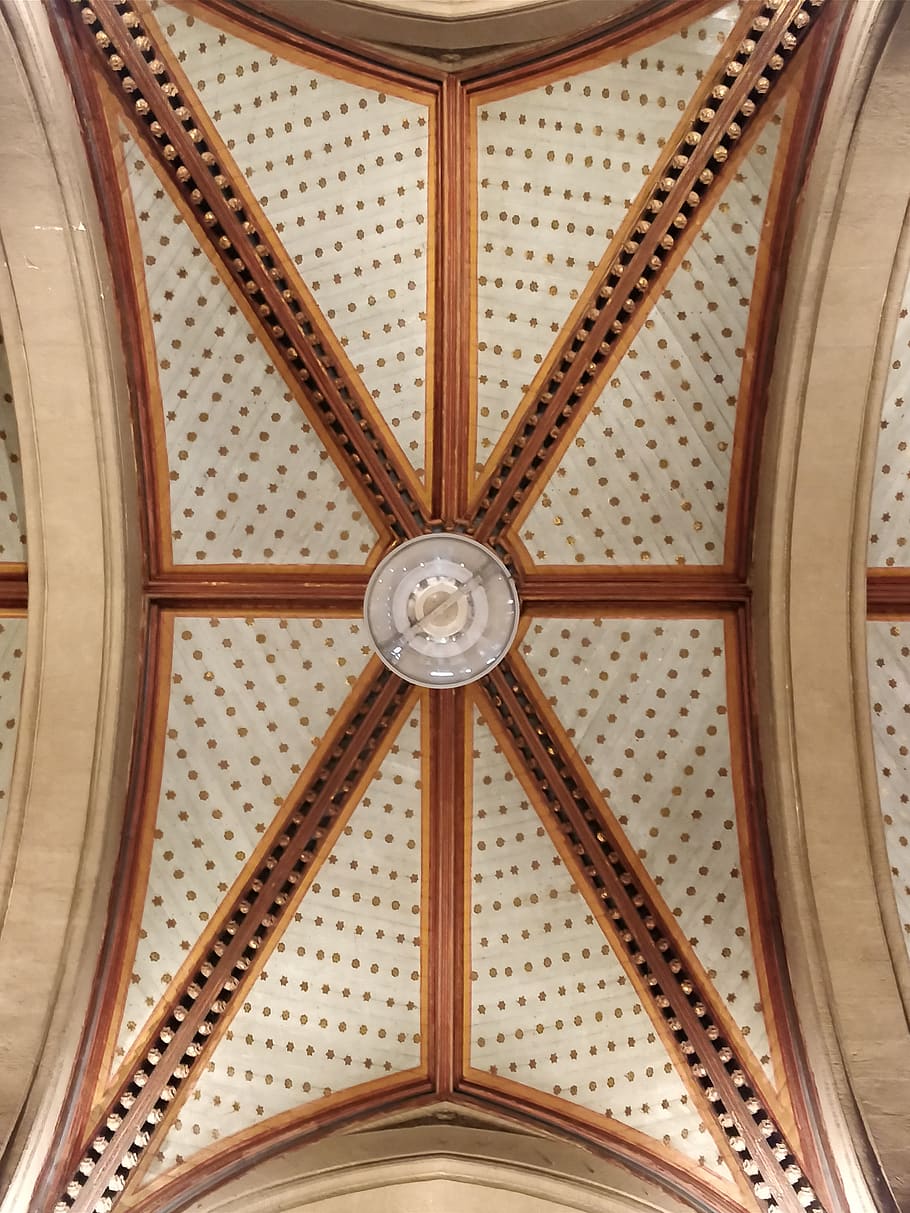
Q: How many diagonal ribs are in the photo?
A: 4